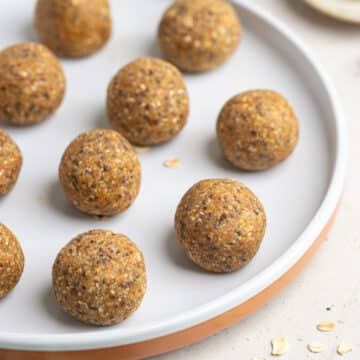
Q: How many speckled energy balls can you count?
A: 10